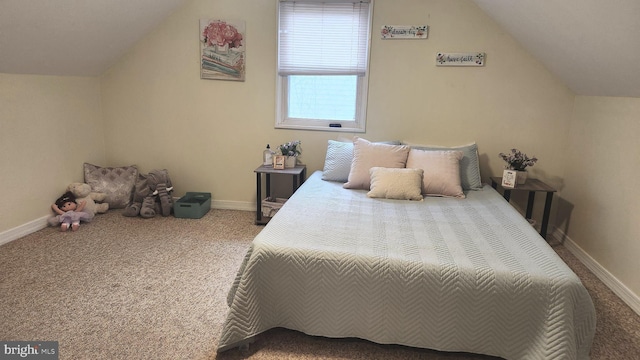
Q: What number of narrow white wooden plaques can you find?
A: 2